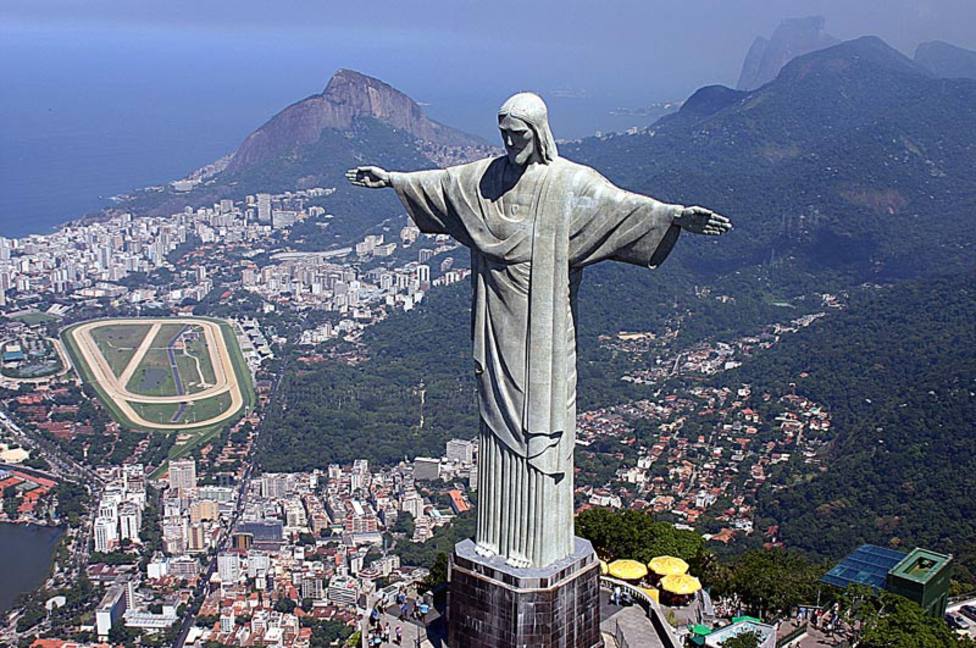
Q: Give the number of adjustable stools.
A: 0